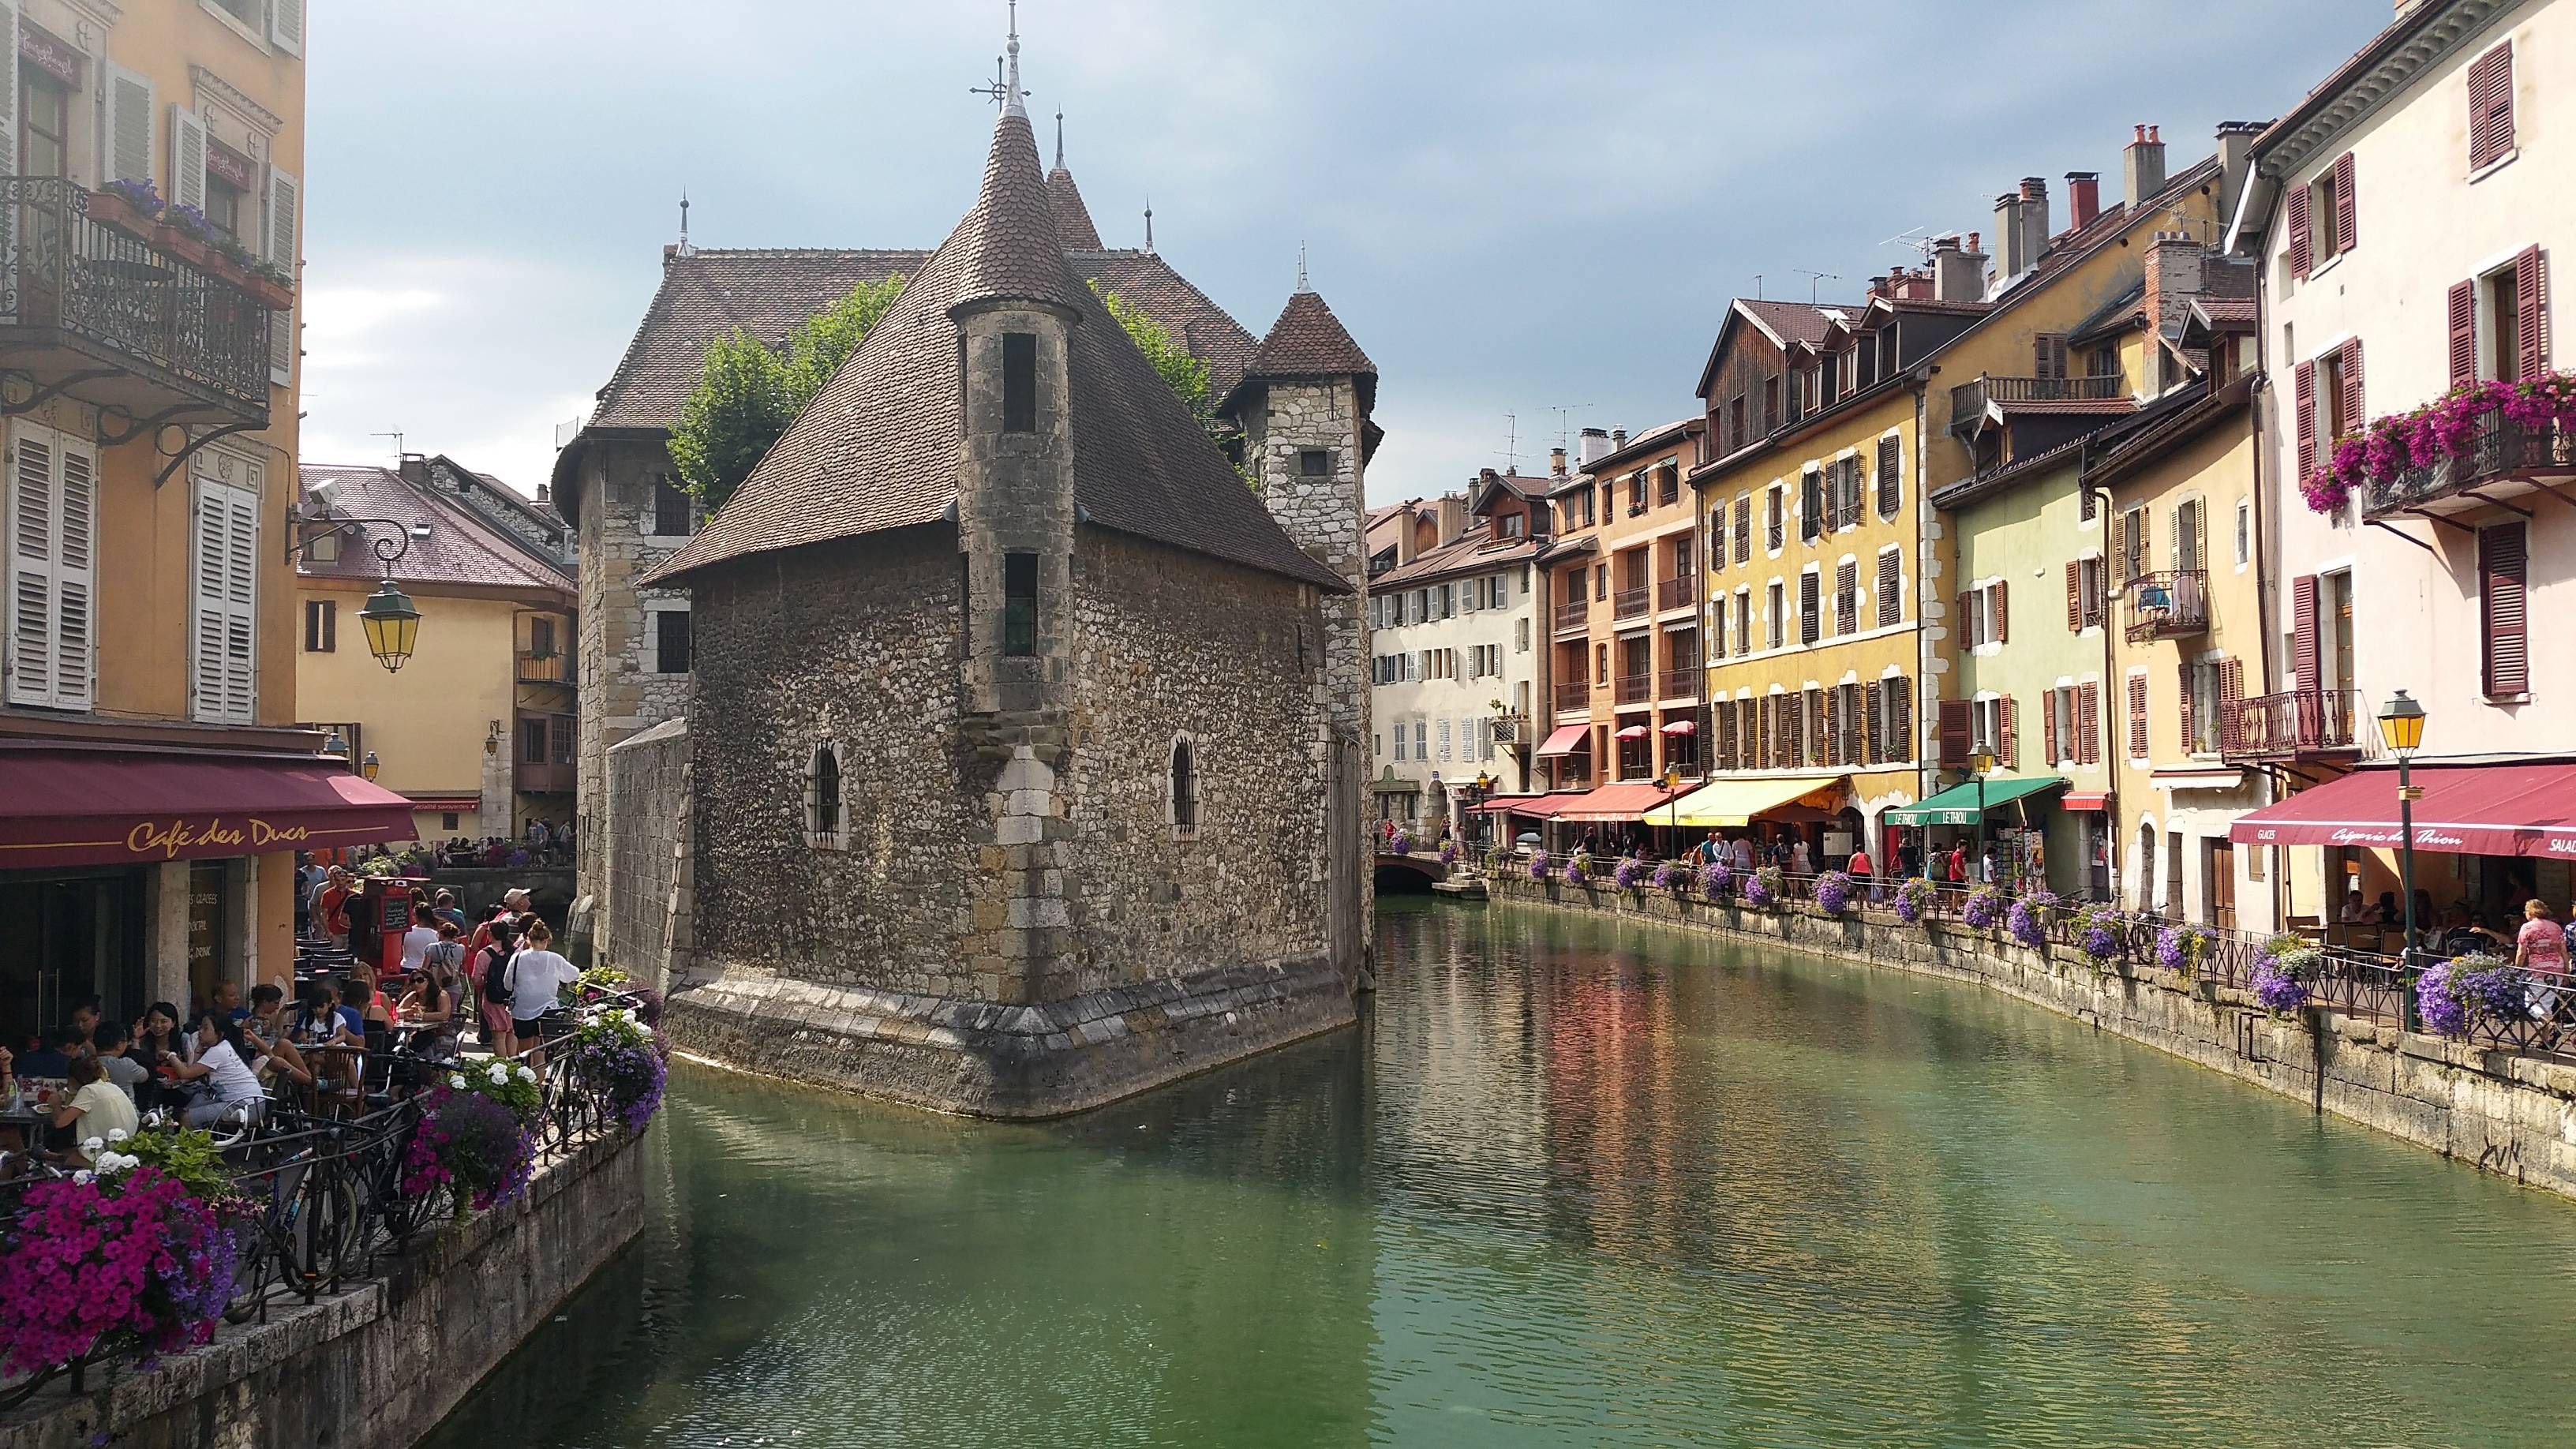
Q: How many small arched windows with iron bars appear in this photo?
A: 2